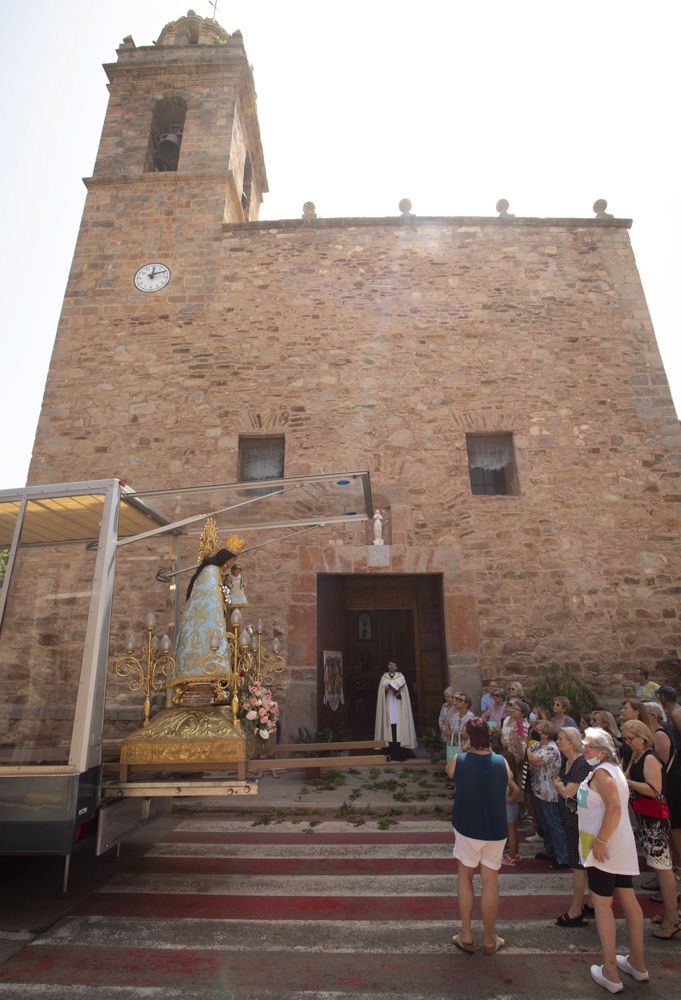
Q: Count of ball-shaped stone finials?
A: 4